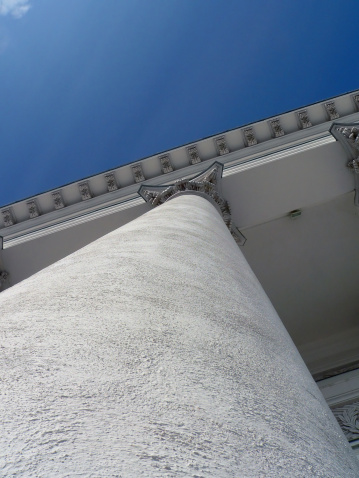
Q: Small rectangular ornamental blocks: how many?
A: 14